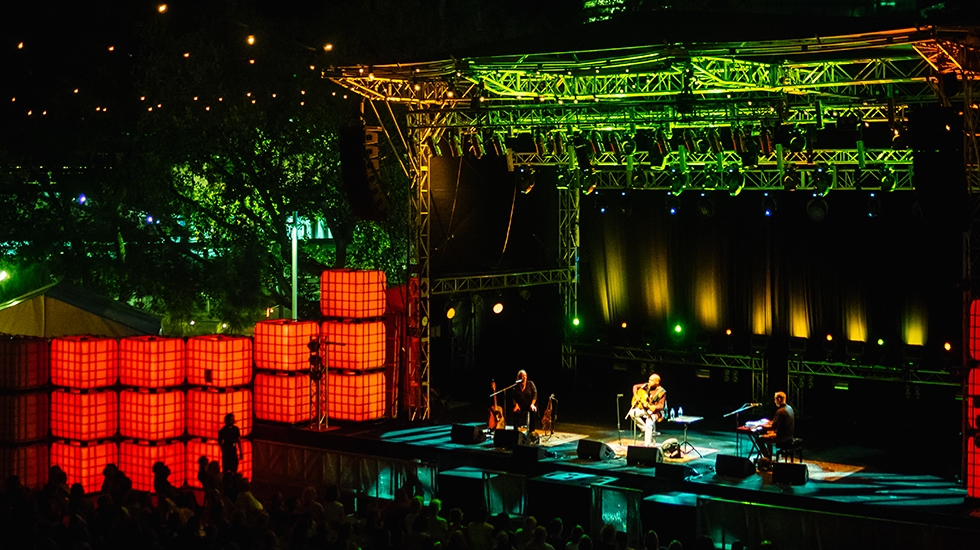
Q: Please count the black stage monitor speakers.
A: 8